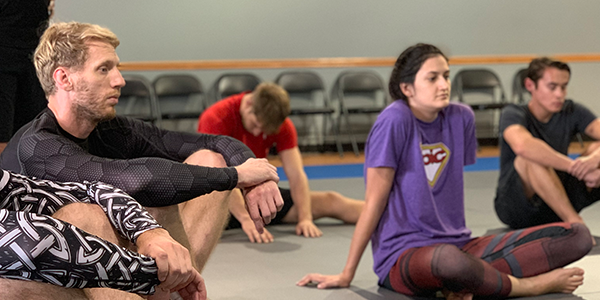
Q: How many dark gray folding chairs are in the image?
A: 7